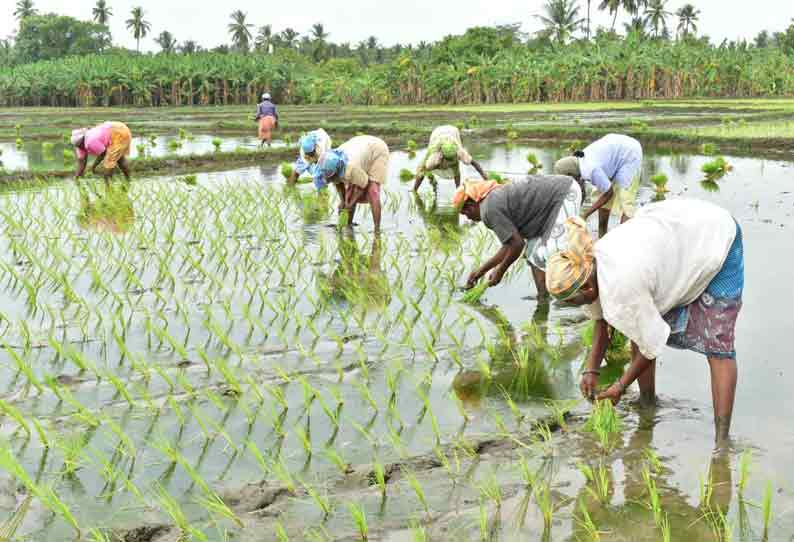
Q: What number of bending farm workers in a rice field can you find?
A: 7